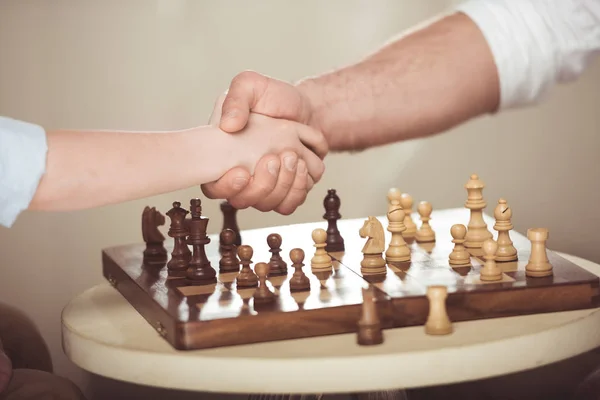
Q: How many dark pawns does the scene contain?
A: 5